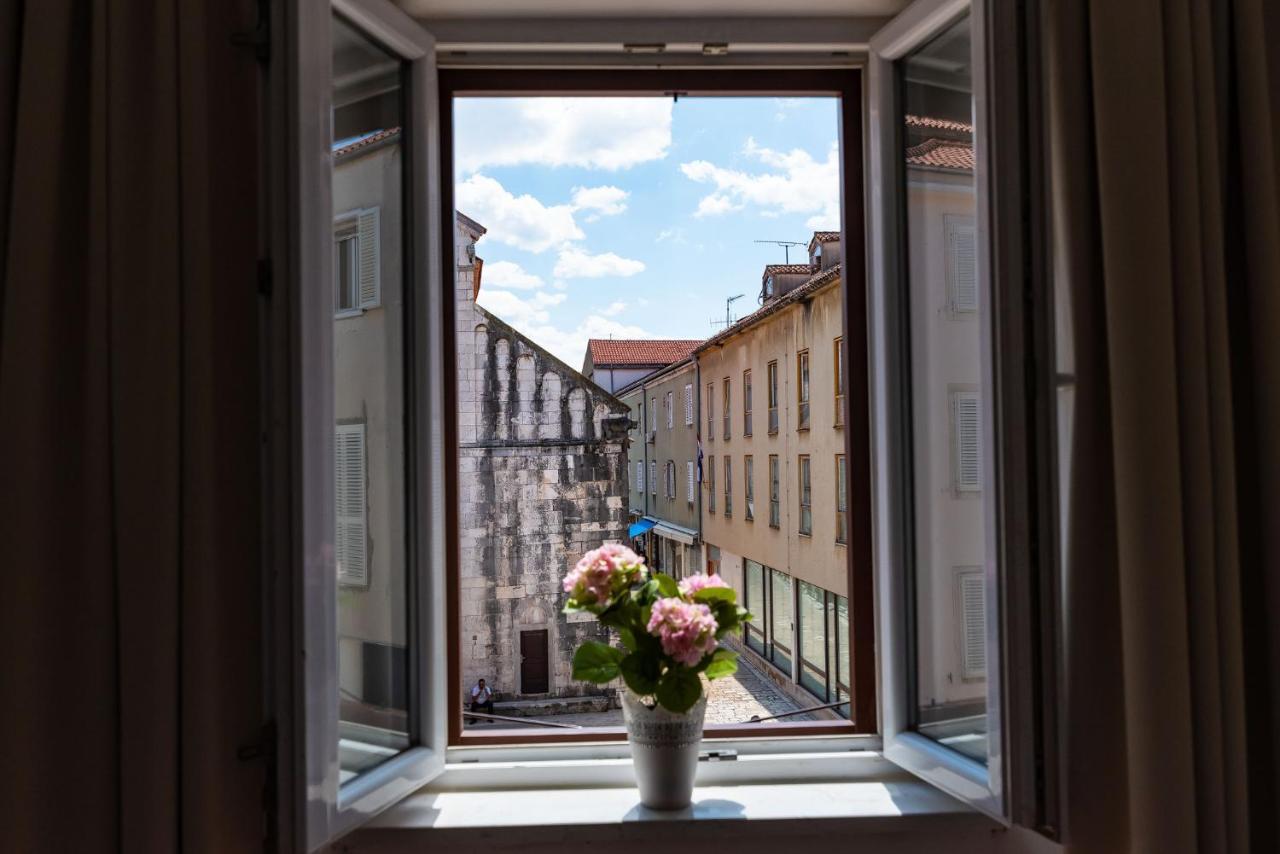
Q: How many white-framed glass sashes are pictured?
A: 2